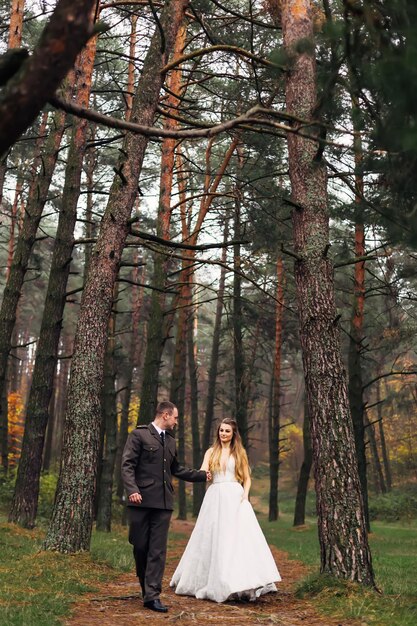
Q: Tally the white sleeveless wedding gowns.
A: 1